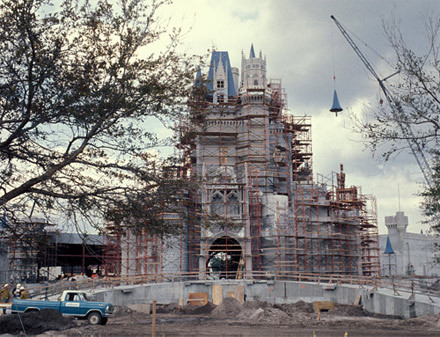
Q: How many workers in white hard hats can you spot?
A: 3